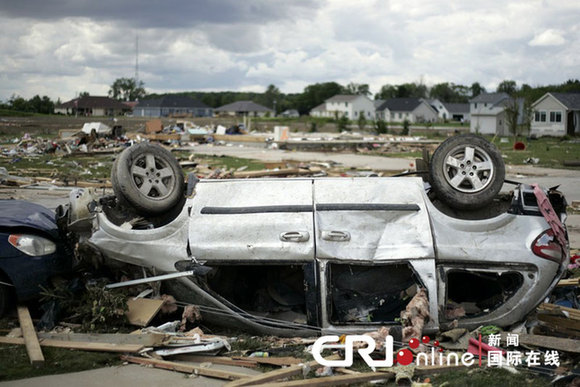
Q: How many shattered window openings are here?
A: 3